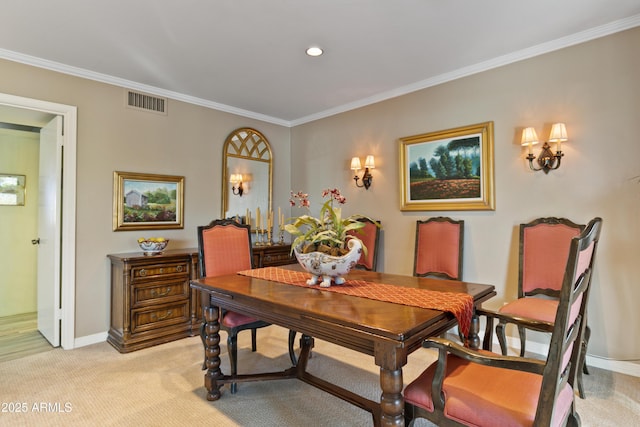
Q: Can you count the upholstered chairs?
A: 5